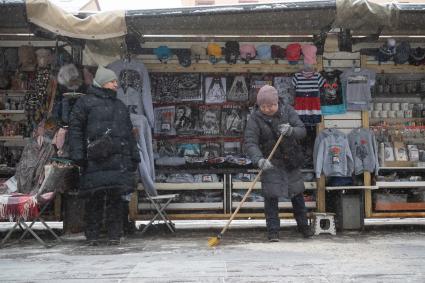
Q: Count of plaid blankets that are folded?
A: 1